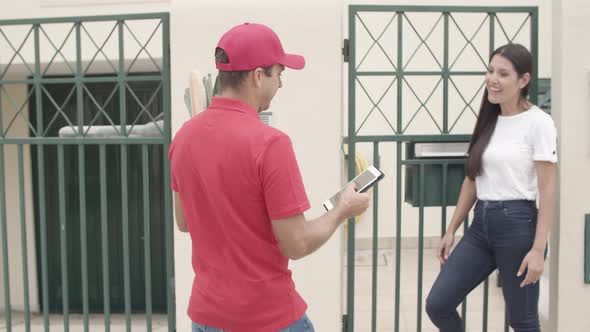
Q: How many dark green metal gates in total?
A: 2